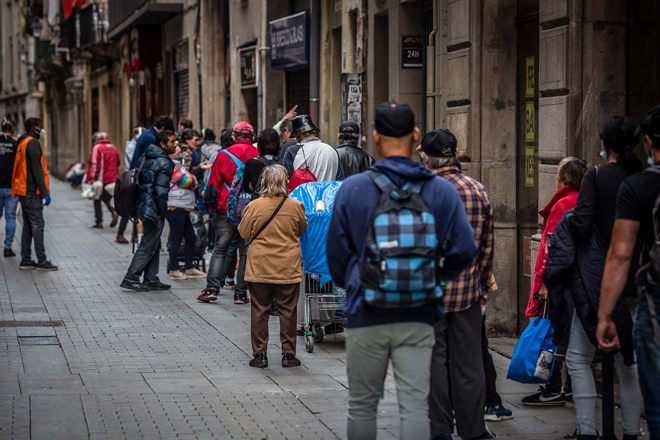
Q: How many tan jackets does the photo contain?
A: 1